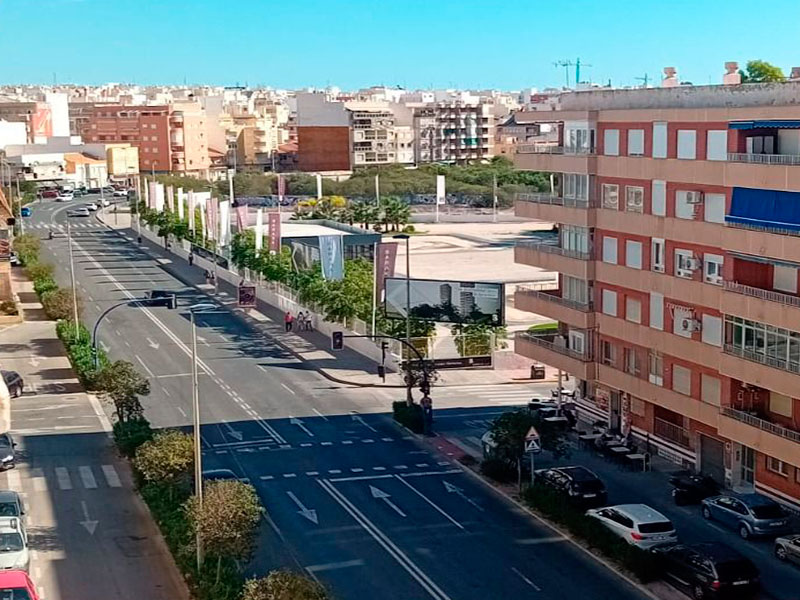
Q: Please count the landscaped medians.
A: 2